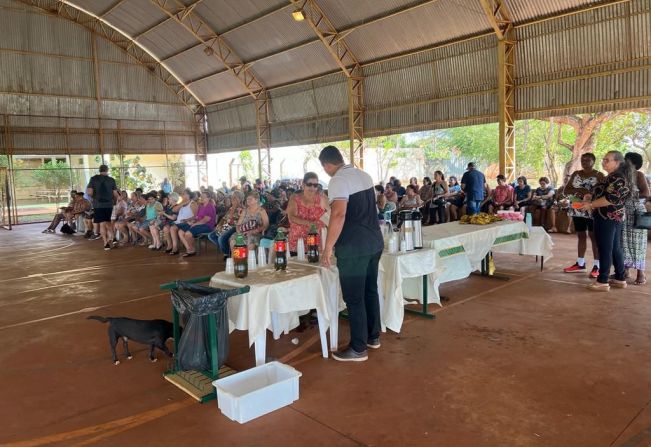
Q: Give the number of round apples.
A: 0